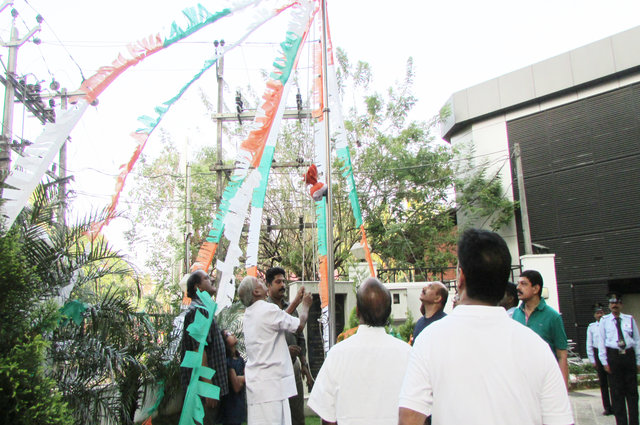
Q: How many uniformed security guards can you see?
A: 2